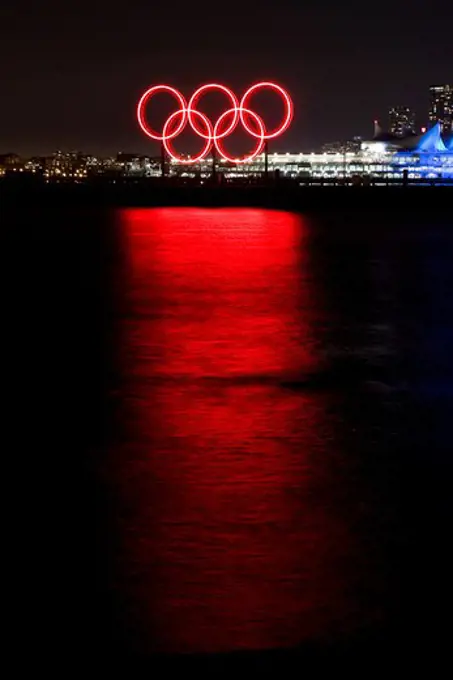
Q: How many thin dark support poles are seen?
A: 3